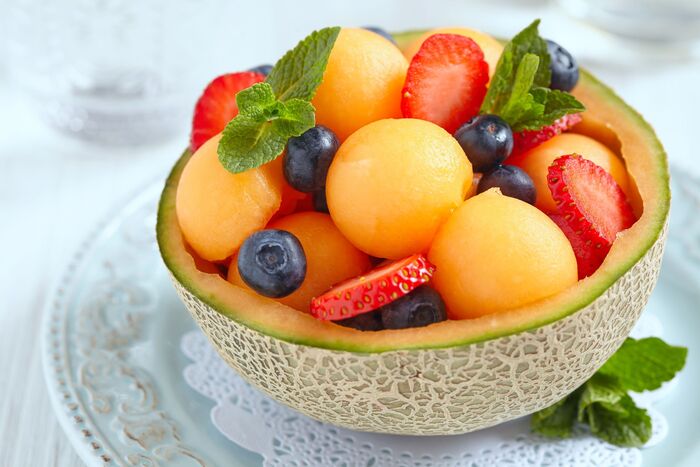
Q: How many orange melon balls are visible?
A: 7